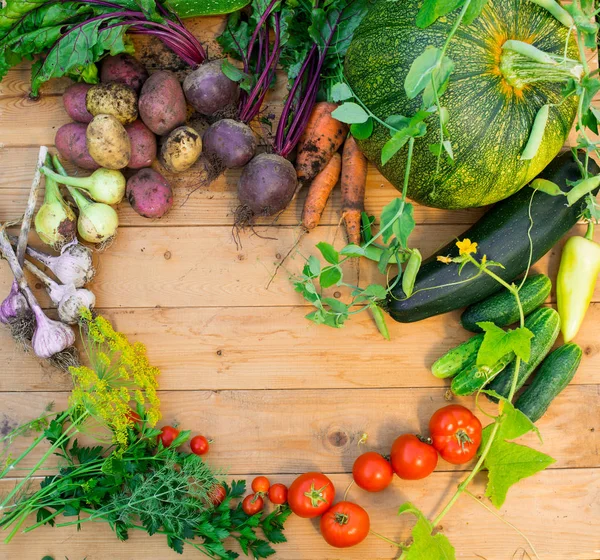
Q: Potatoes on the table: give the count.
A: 9